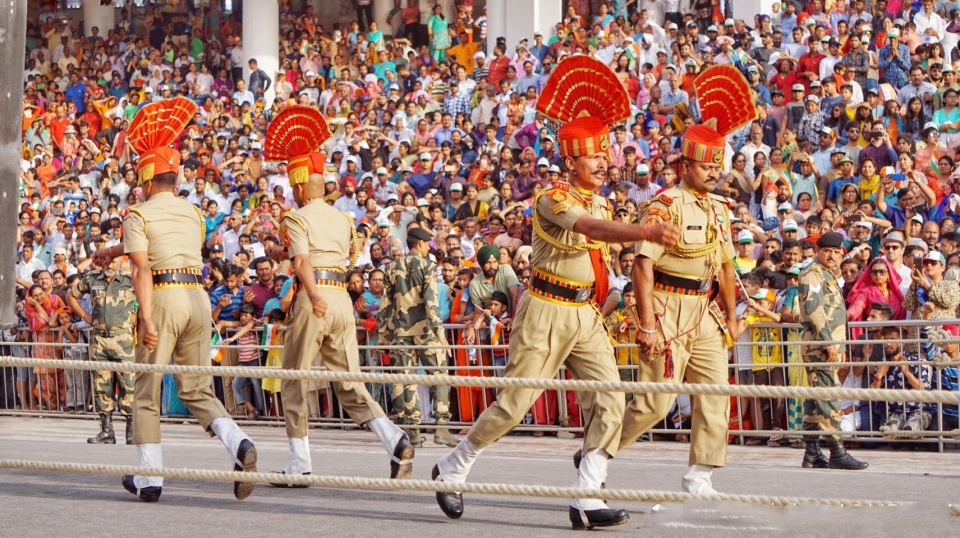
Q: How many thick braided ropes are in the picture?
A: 2